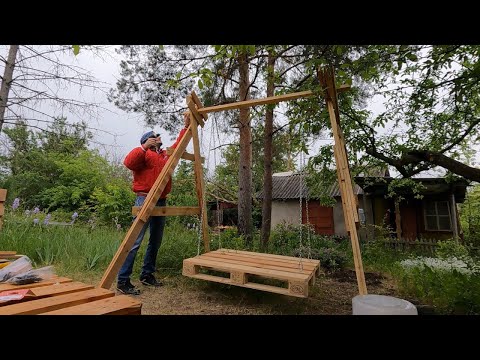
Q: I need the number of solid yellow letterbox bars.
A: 0